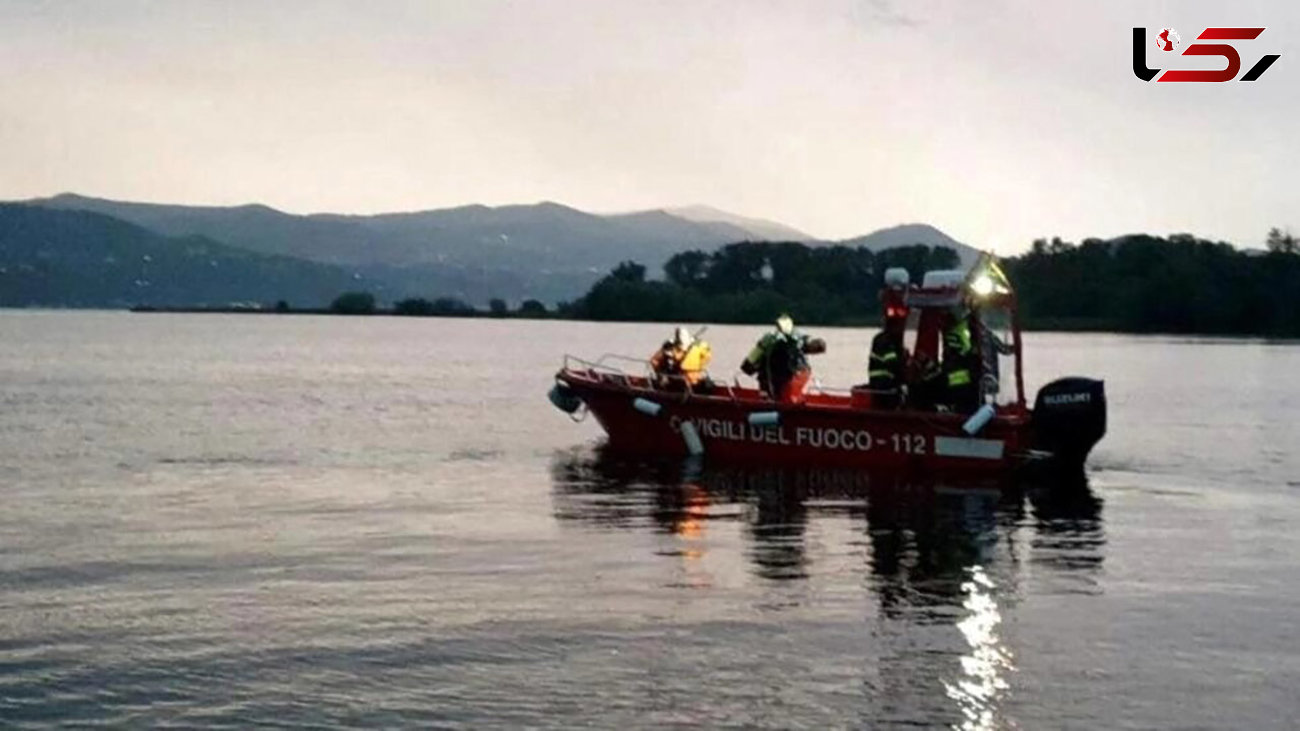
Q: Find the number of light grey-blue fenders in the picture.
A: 4